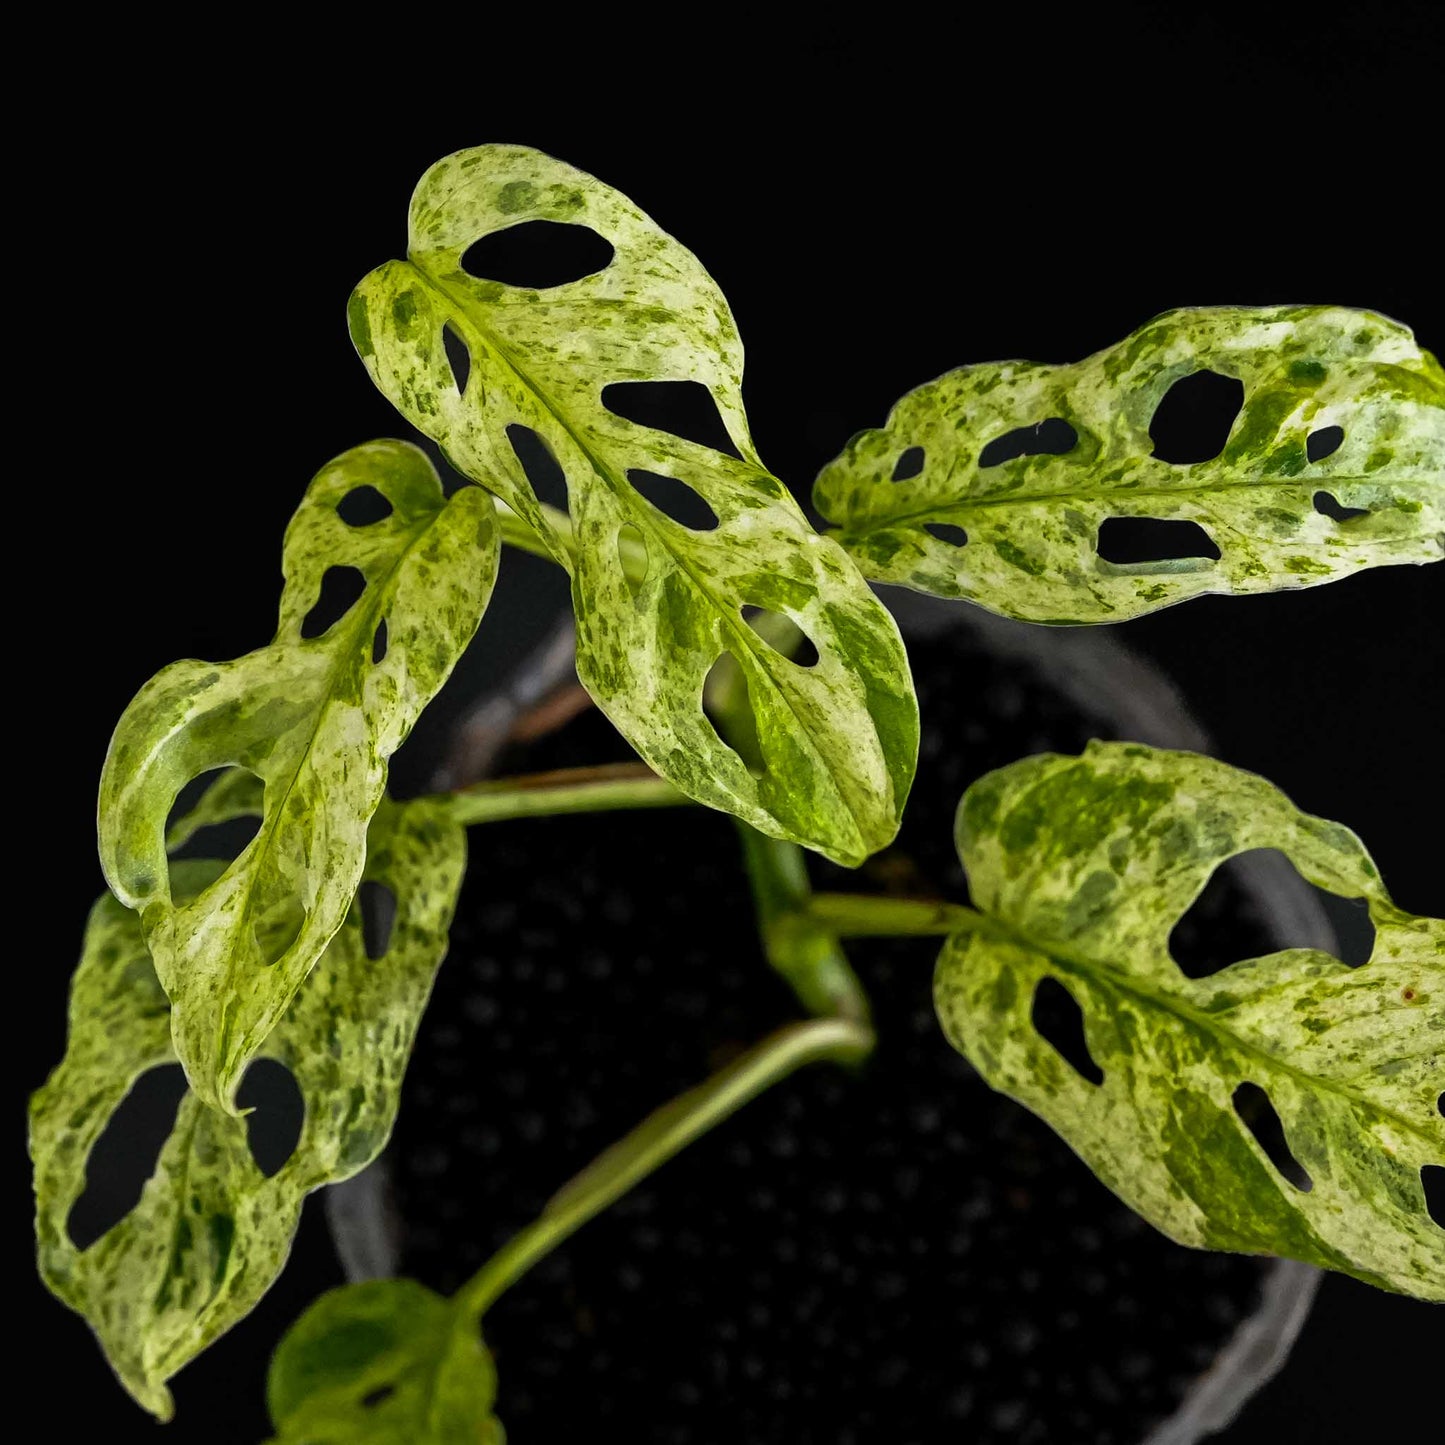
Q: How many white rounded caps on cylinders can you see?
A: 0